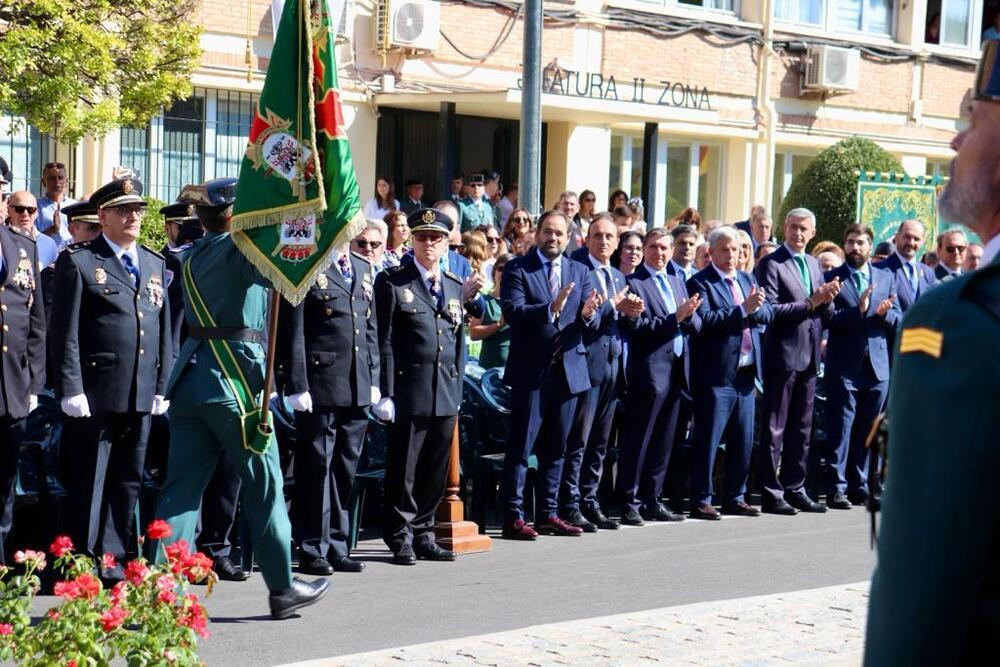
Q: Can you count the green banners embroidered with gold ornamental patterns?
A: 1